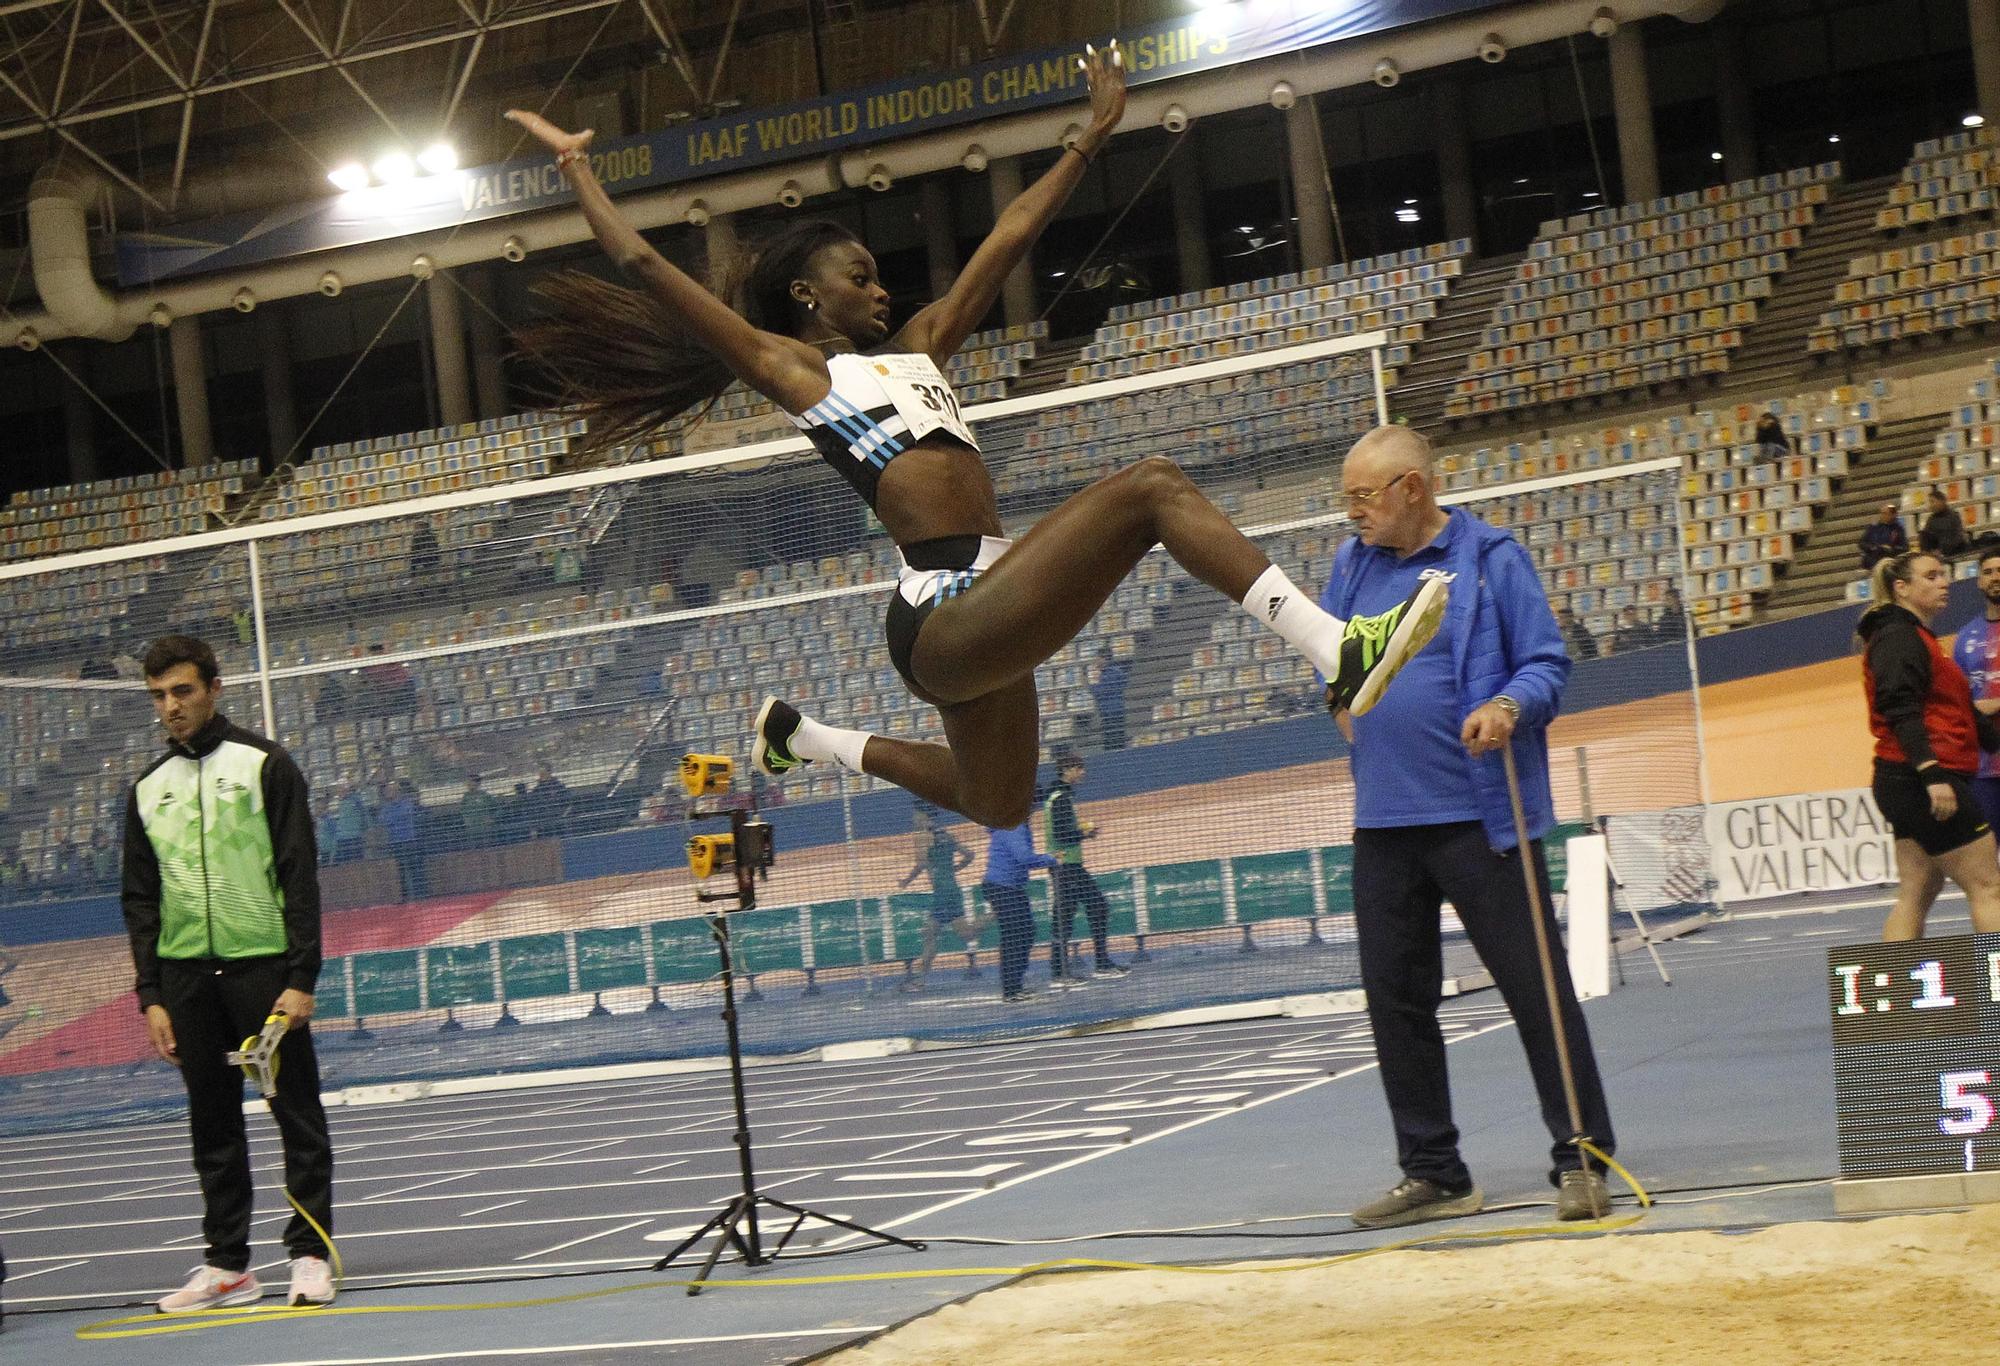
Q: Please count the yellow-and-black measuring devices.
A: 2